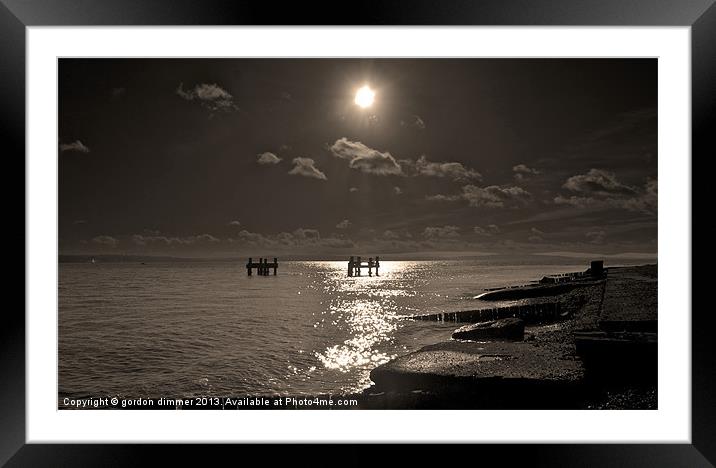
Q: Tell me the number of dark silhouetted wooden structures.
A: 2